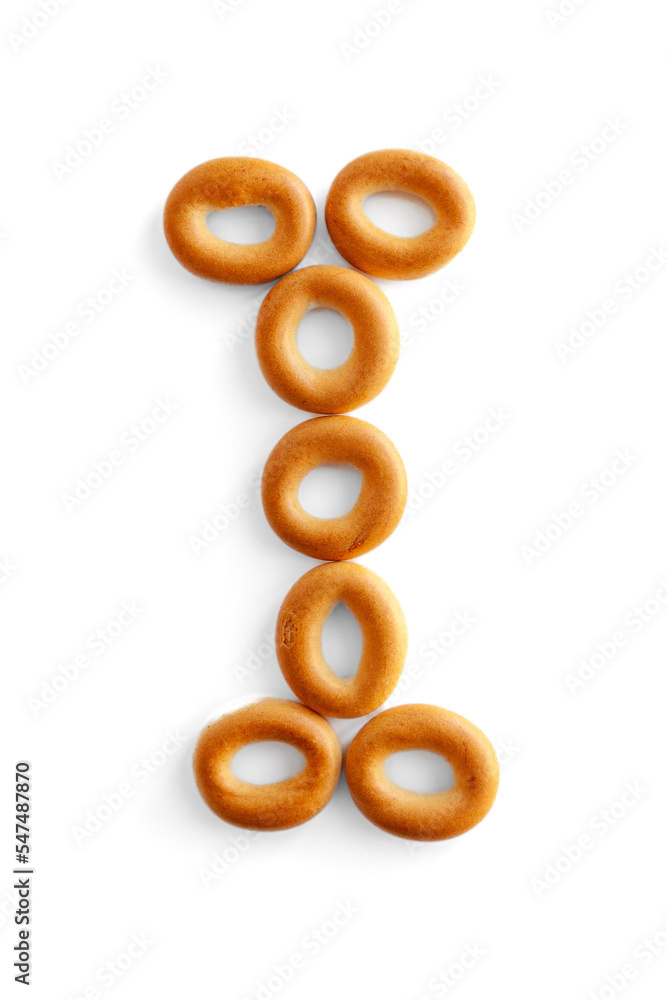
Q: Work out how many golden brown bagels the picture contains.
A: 7